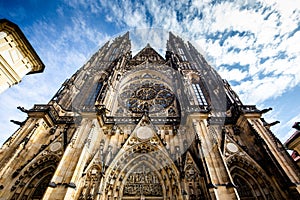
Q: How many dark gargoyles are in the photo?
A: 4